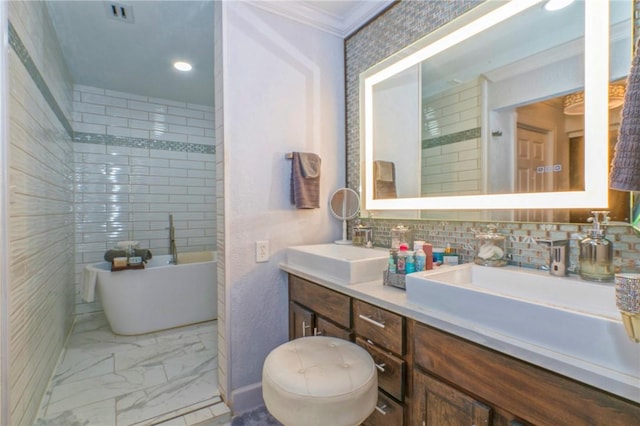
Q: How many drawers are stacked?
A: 3